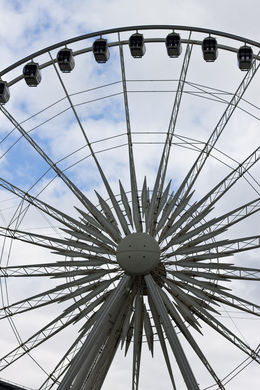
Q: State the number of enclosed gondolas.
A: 8